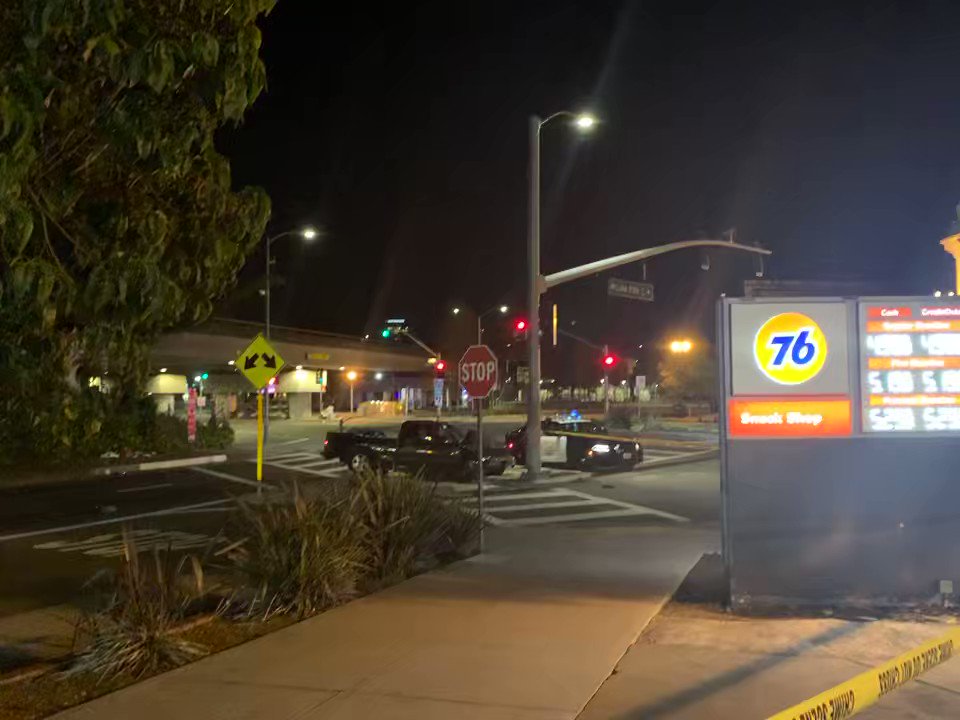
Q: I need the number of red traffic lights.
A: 3